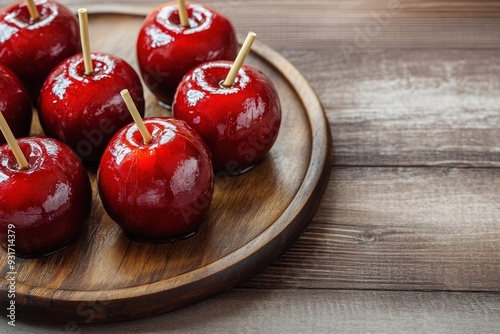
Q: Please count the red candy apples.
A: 7